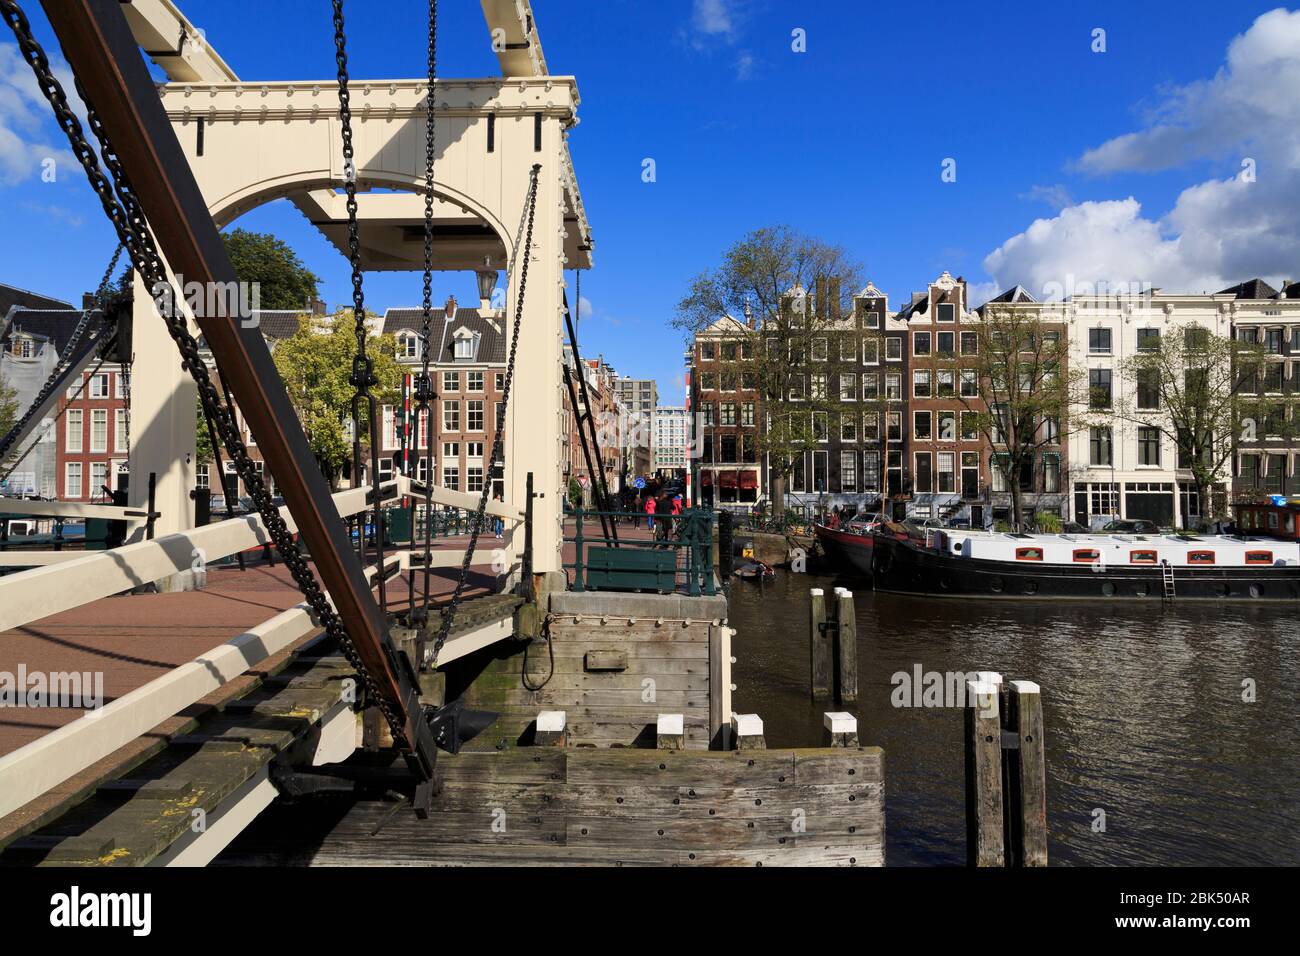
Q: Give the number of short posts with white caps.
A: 4